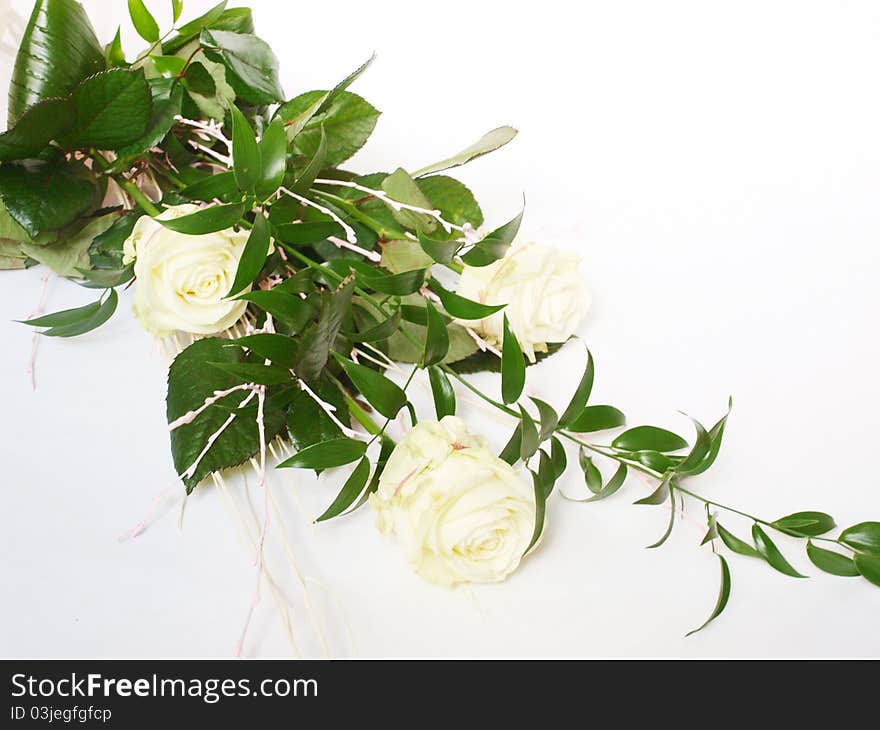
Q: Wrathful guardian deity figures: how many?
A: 0